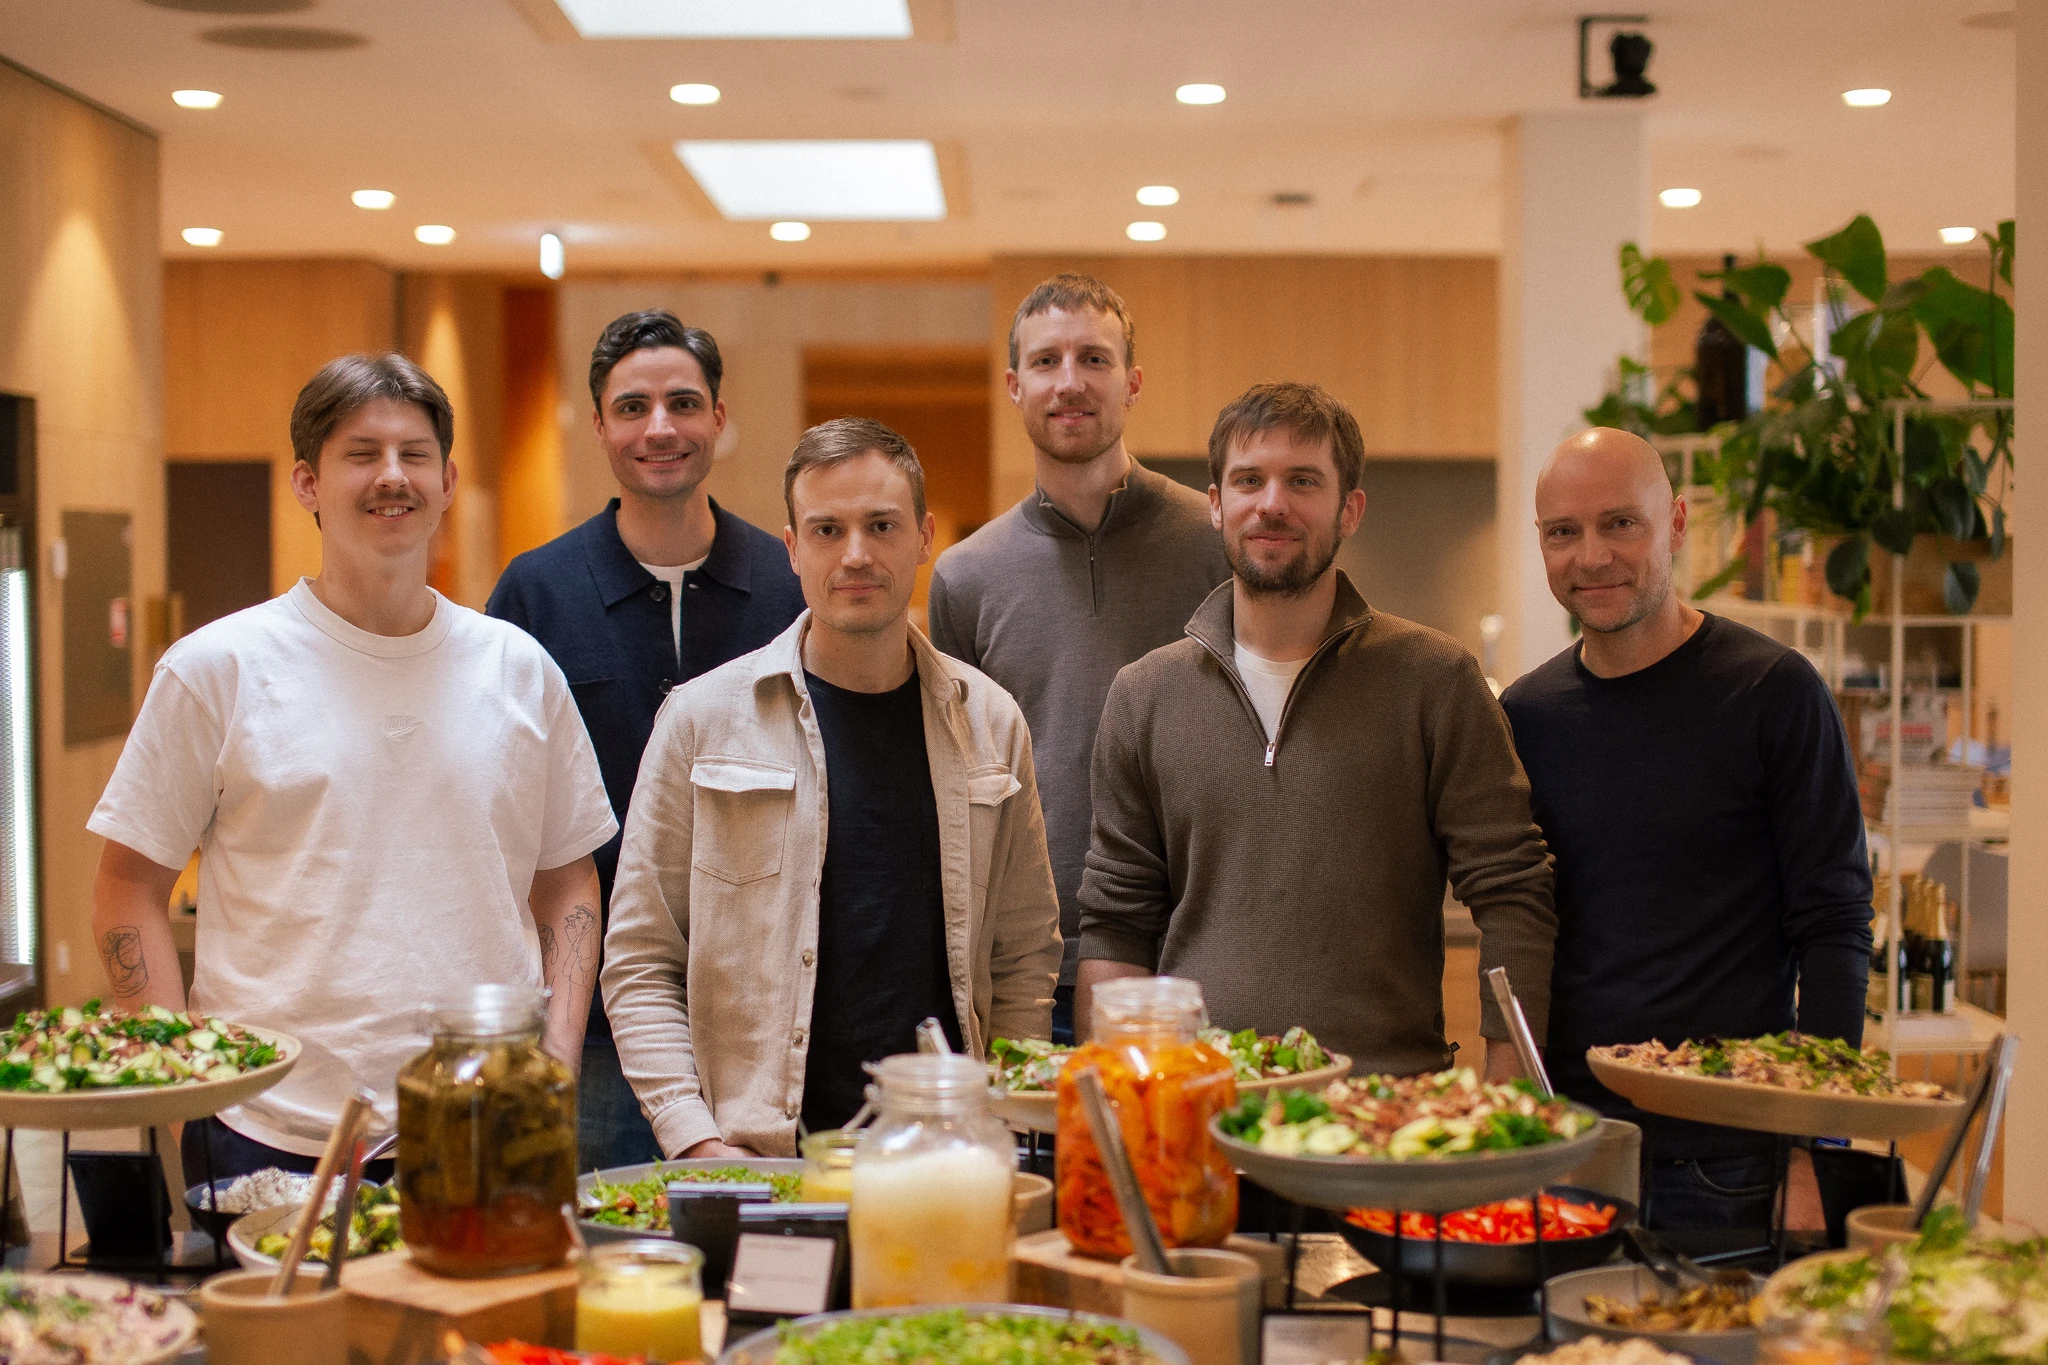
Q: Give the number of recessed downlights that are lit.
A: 12